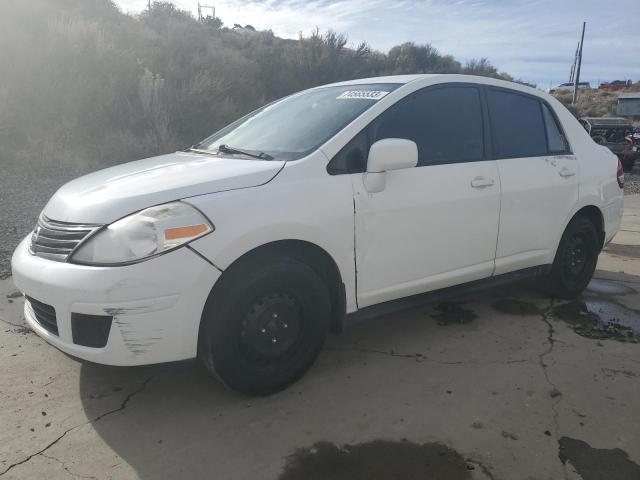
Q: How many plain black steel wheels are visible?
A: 2